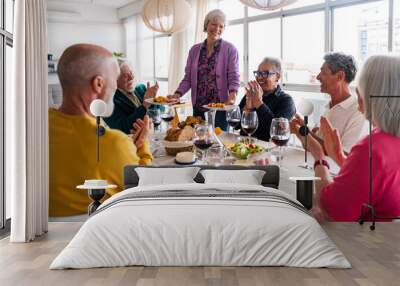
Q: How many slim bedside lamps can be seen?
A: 2